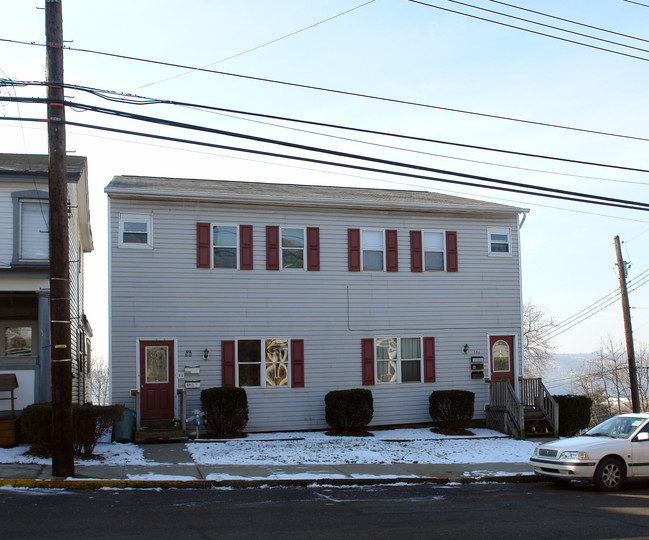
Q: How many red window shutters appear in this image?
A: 12